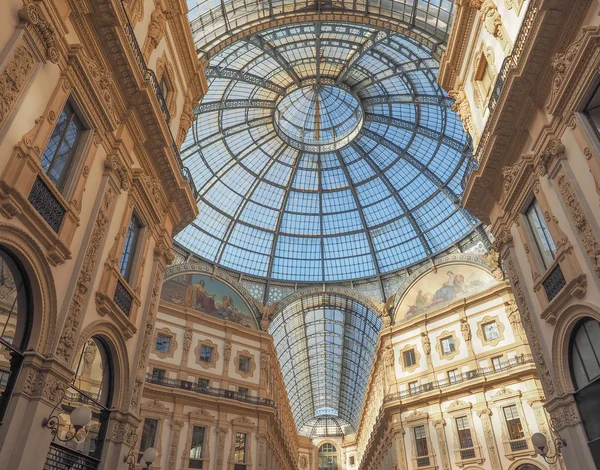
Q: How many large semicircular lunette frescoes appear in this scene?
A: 2